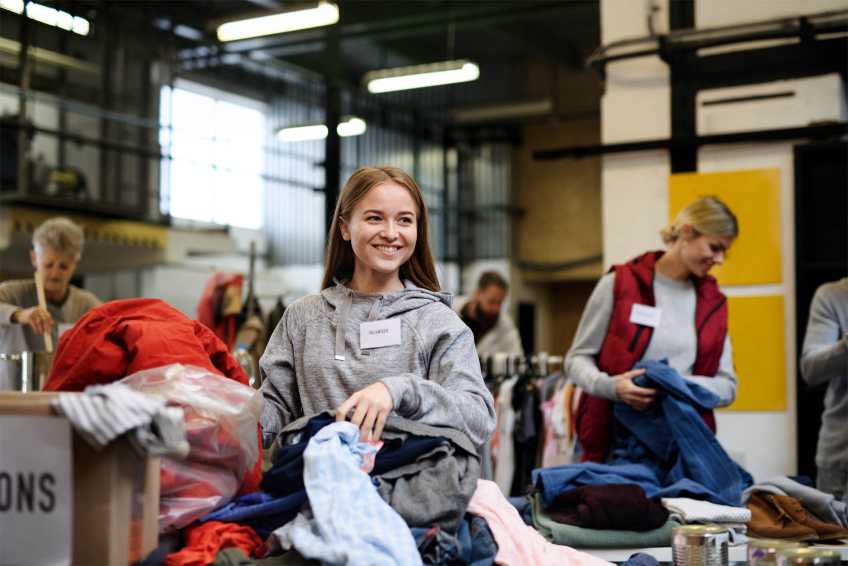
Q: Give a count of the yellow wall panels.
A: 2